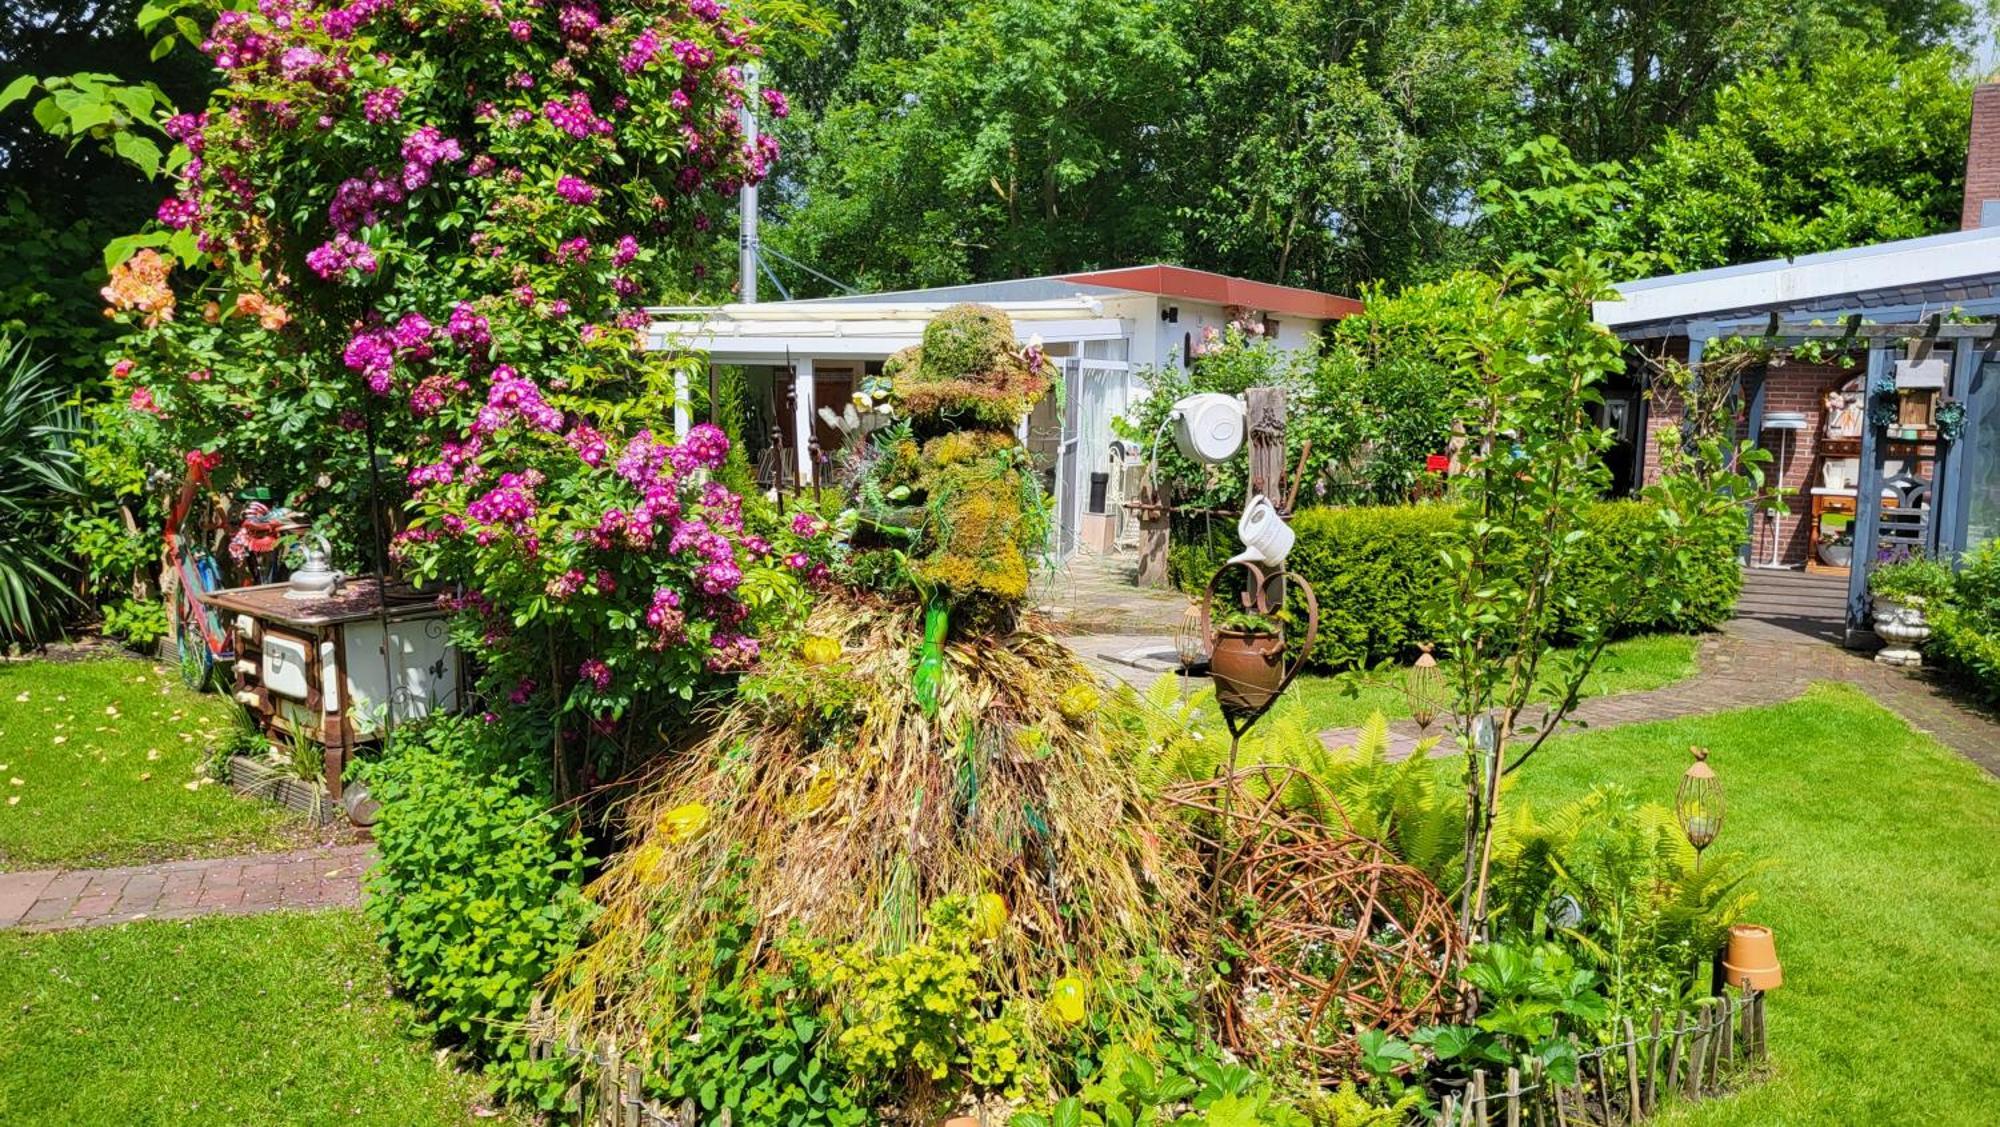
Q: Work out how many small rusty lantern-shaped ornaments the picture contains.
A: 3